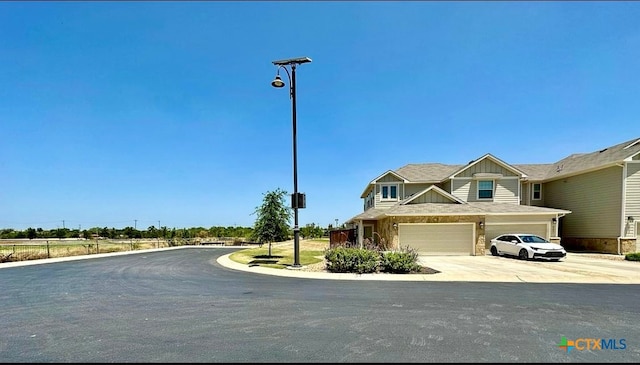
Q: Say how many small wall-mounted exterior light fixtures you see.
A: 4